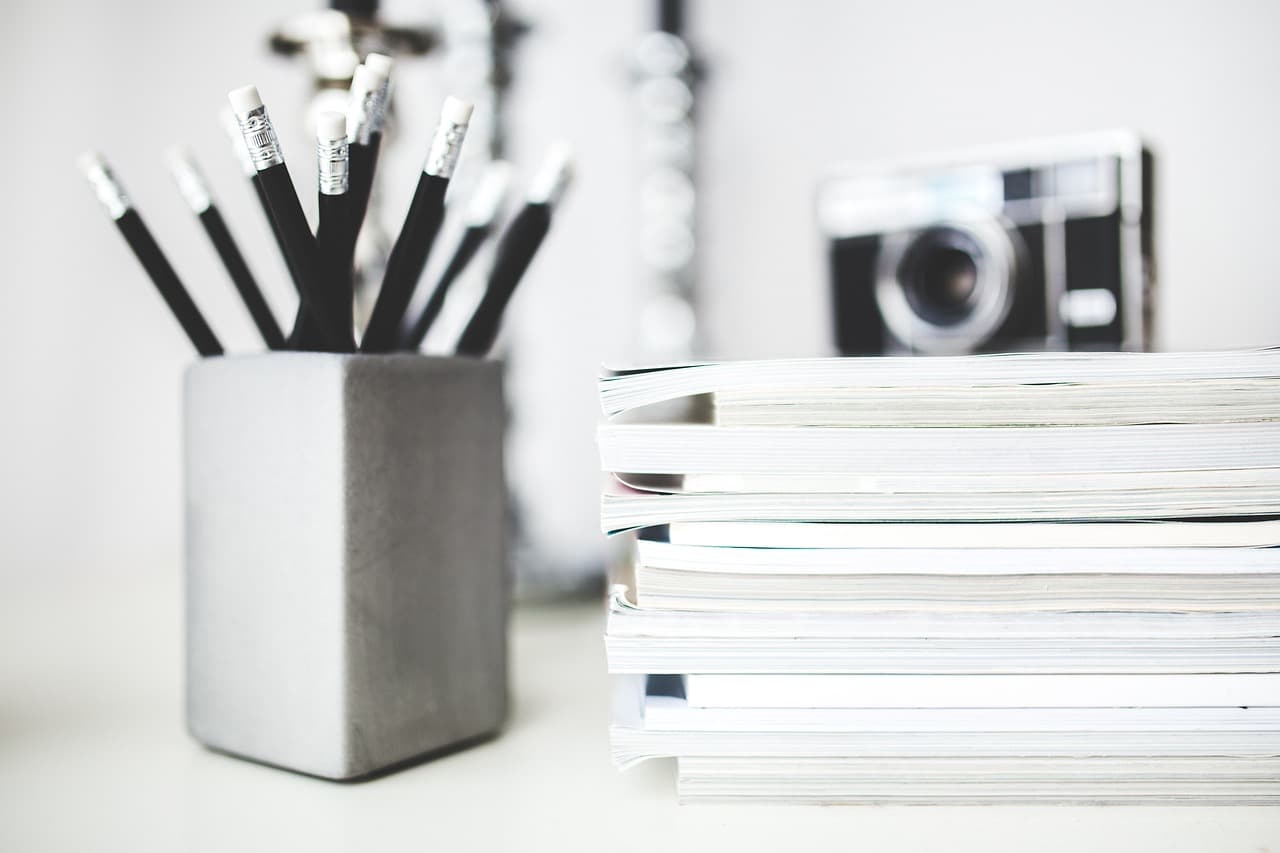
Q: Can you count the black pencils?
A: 10